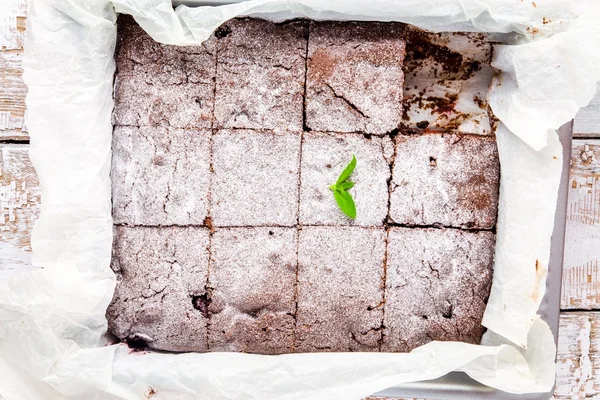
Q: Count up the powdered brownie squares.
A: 11